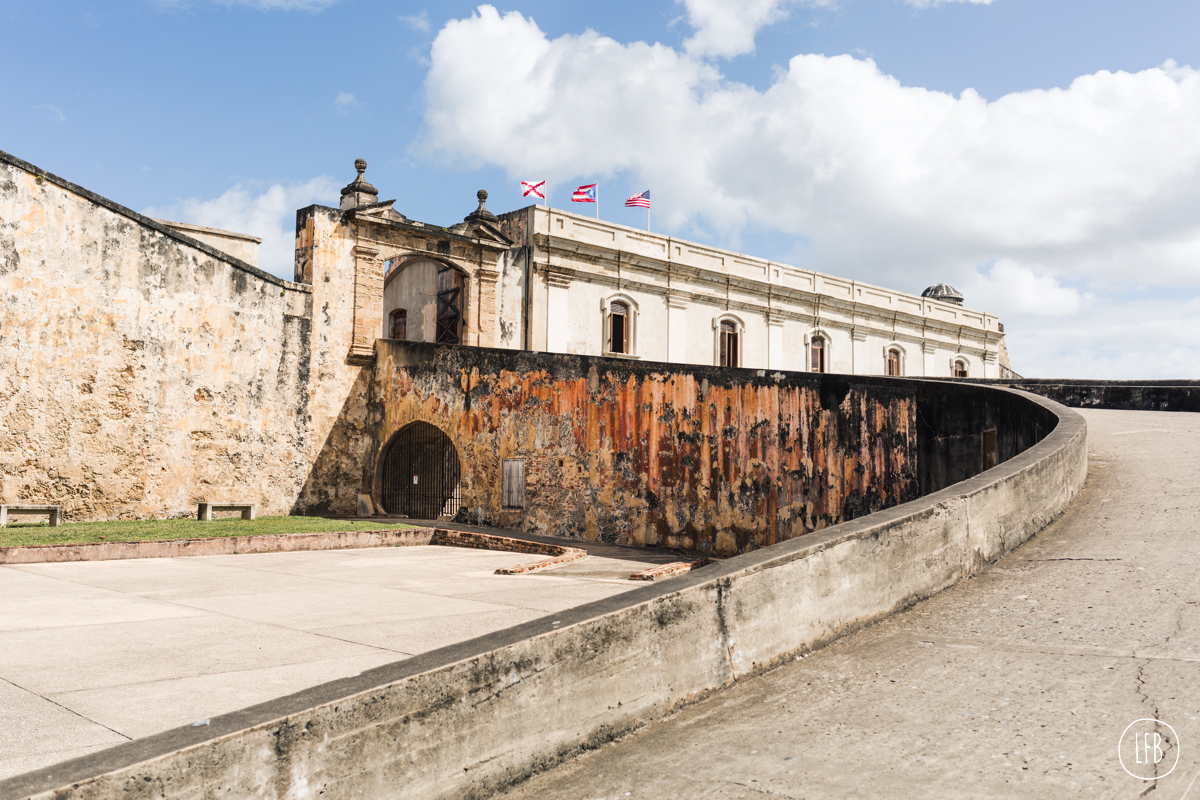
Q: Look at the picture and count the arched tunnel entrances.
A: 1